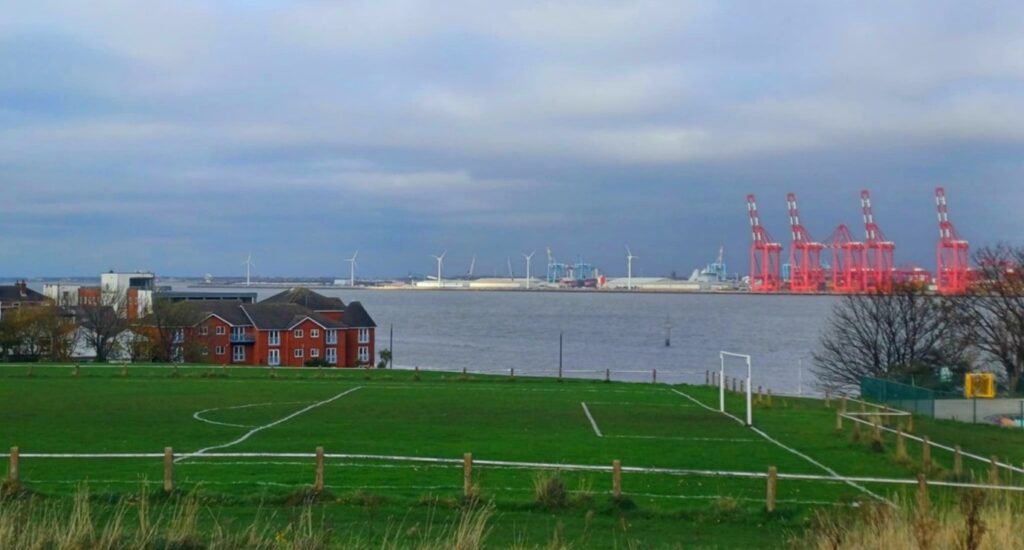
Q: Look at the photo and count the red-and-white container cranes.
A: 5